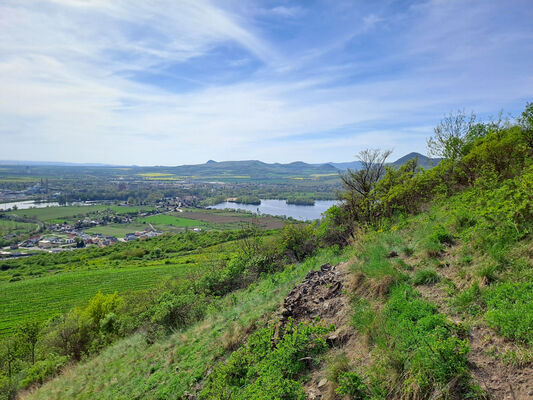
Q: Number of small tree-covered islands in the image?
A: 2